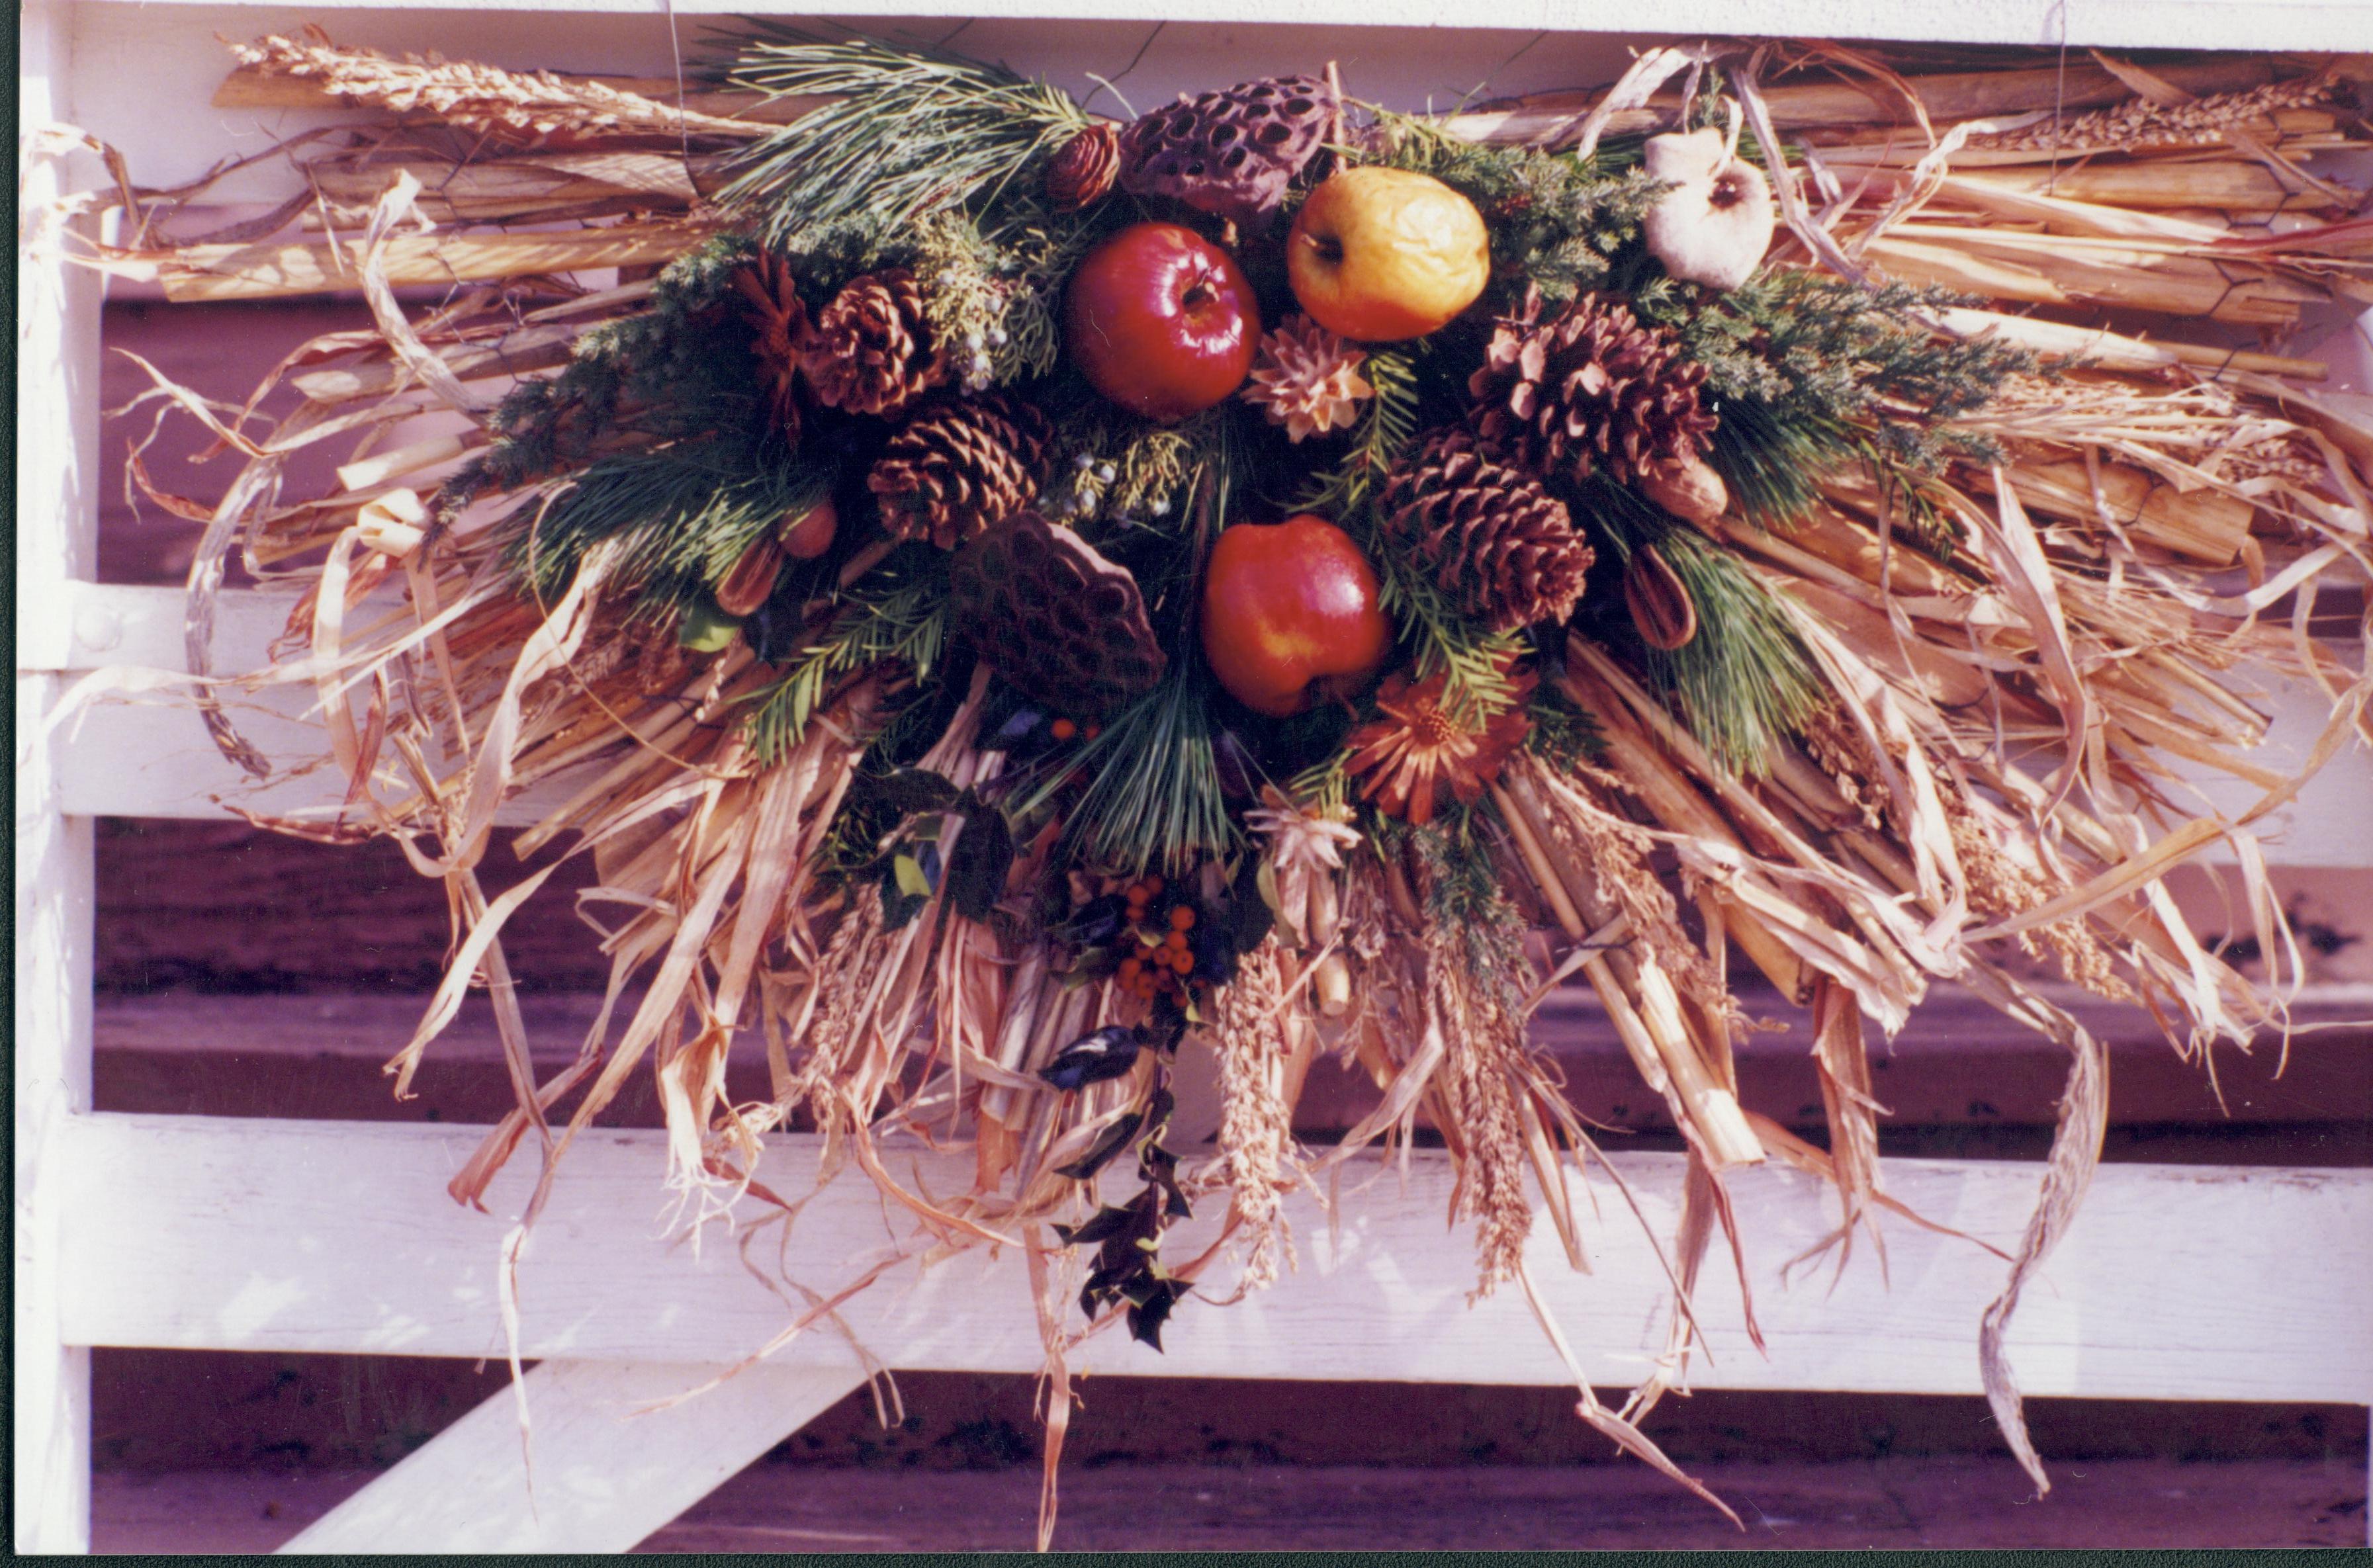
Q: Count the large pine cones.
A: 4